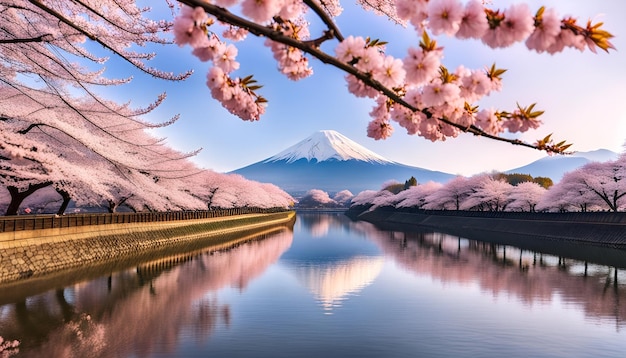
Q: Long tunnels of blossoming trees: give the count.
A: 2